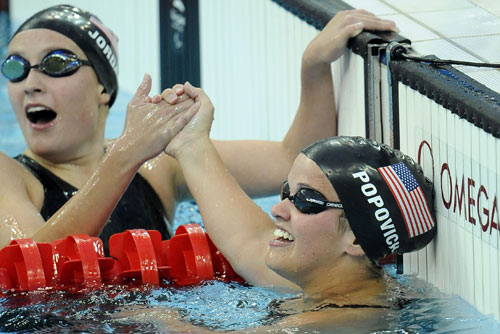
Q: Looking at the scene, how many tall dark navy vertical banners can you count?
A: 1